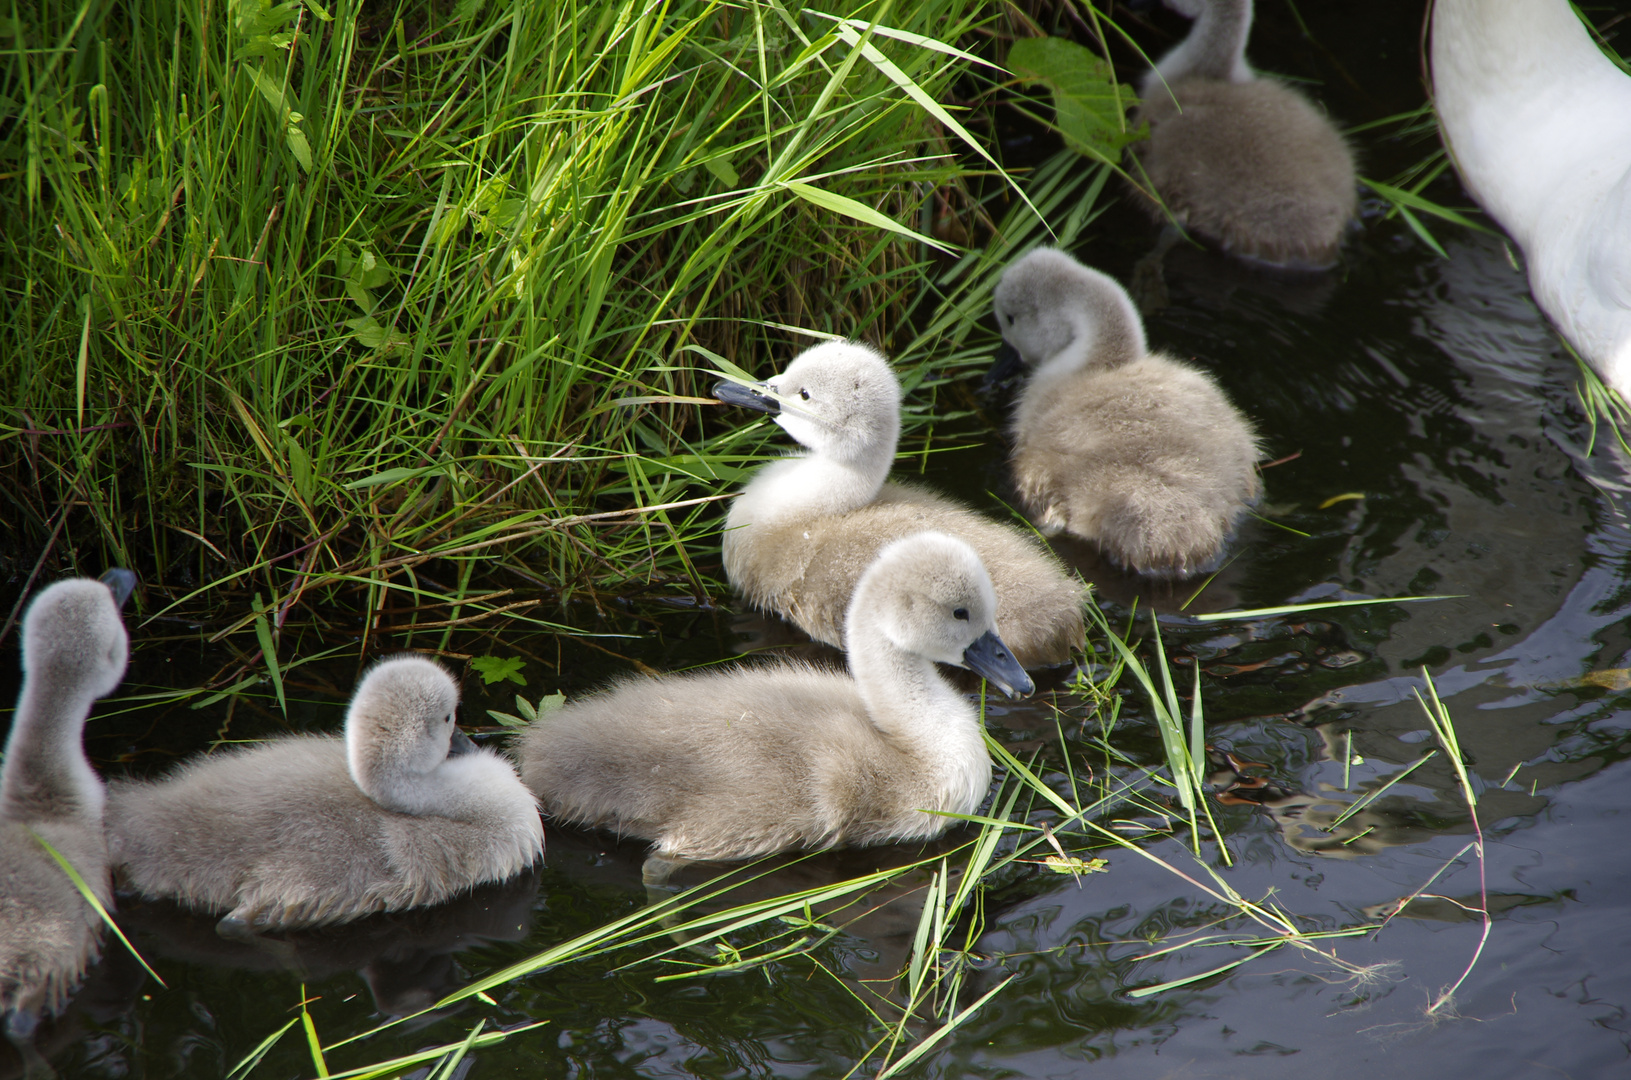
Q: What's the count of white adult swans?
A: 1